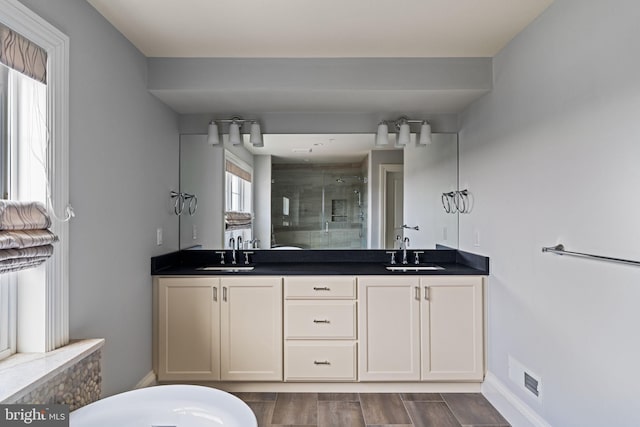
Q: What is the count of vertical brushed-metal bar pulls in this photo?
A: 4